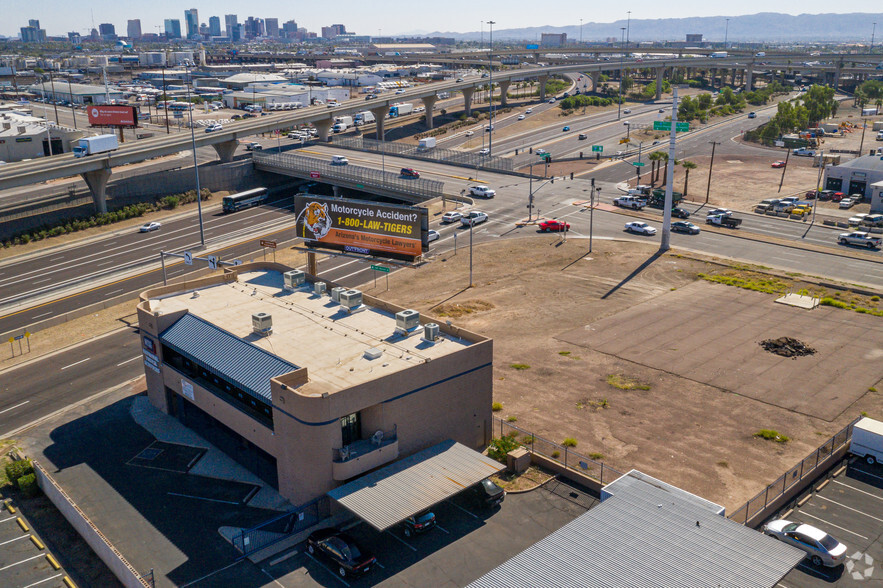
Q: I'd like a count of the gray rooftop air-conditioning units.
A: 7